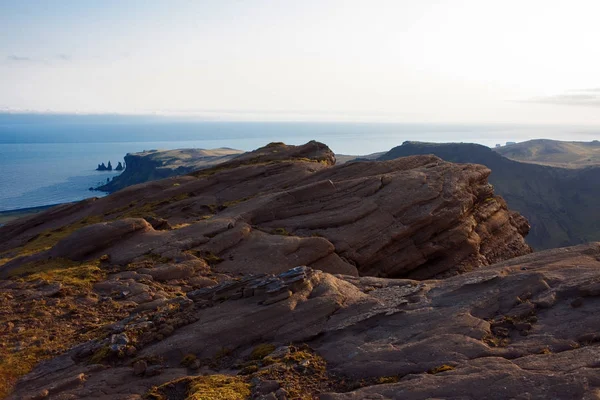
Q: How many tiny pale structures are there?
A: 2